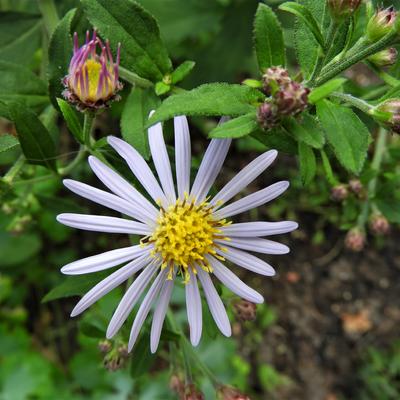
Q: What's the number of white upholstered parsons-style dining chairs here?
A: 0